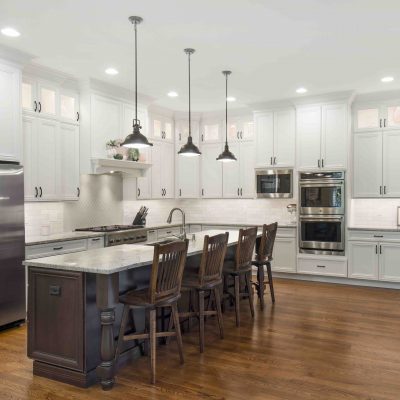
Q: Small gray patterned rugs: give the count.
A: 0